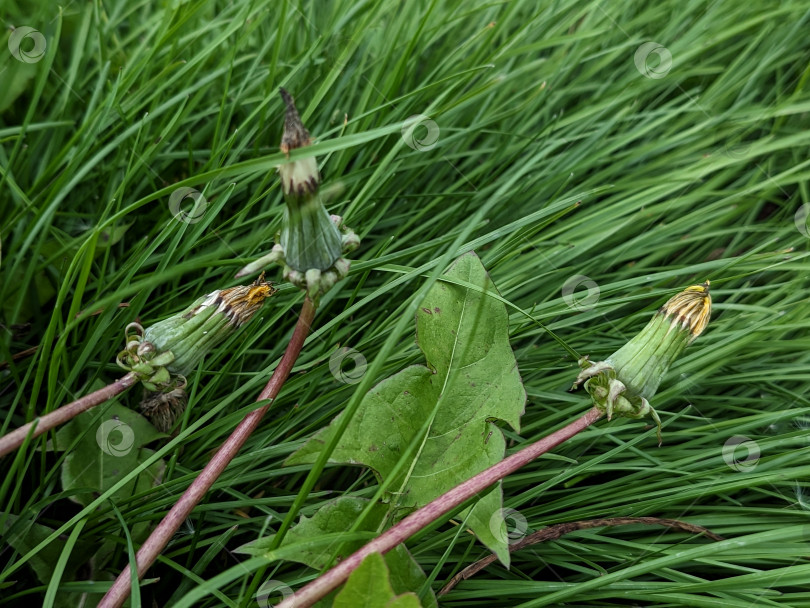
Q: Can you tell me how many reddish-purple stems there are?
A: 3